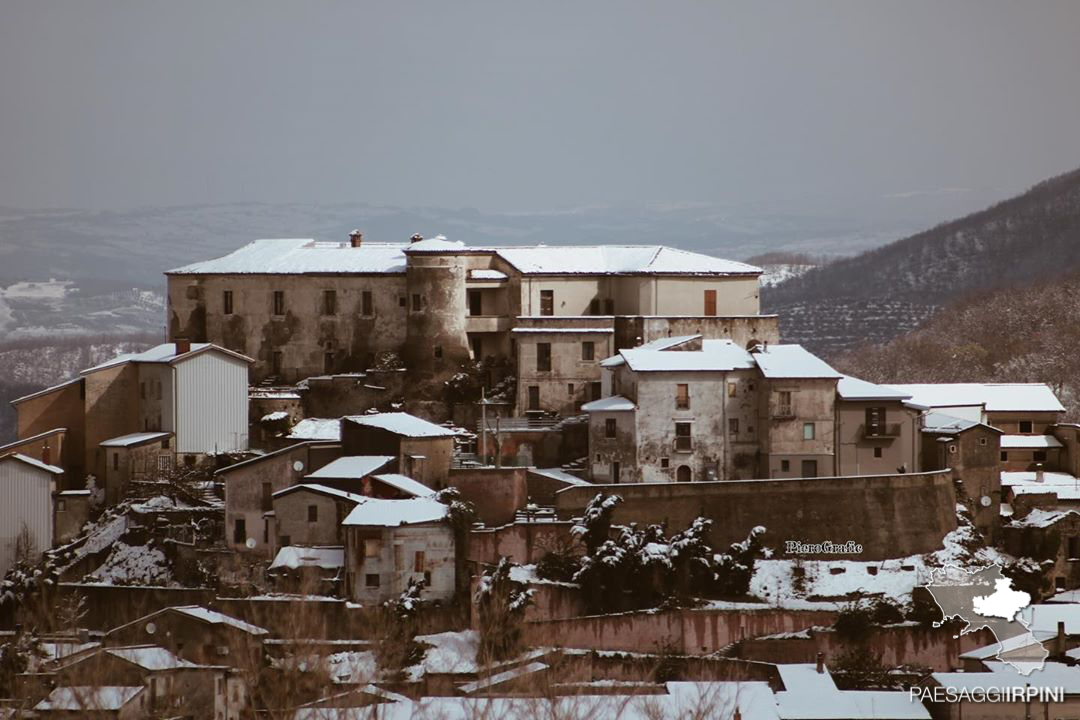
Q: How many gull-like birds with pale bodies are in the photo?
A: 0